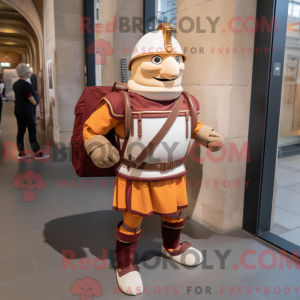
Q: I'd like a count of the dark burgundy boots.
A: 2